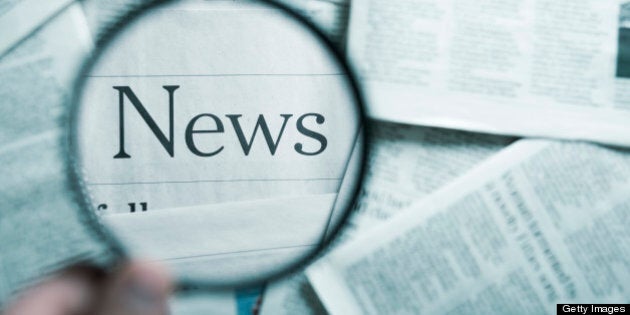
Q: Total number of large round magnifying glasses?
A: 1